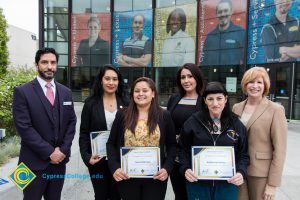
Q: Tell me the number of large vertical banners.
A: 5